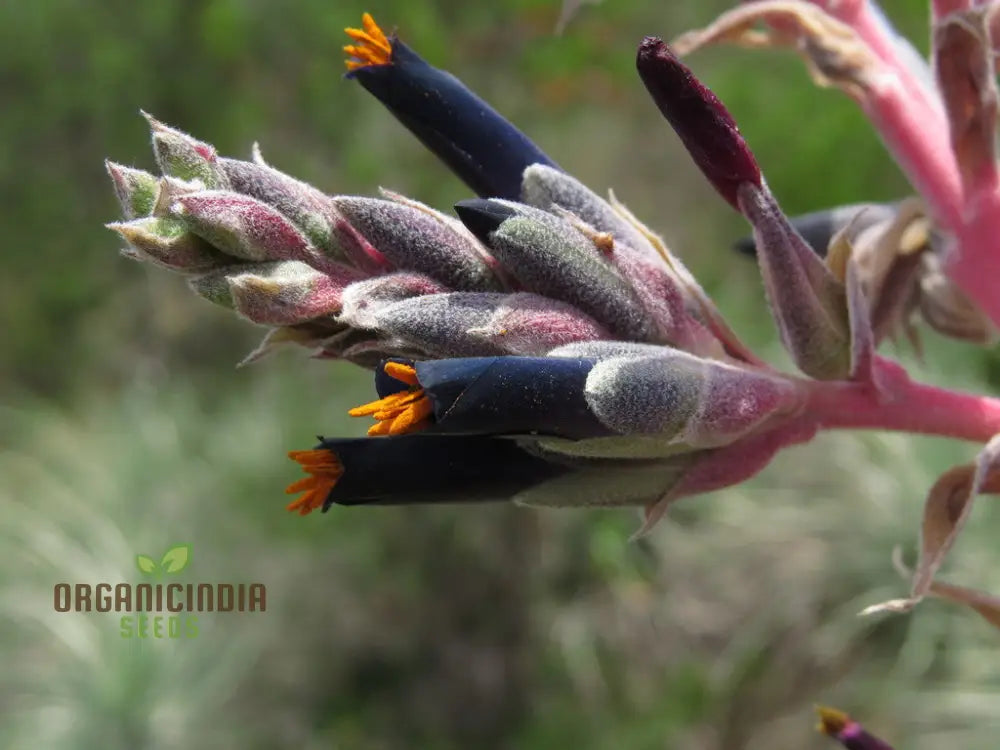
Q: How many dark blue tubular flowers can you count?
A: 3